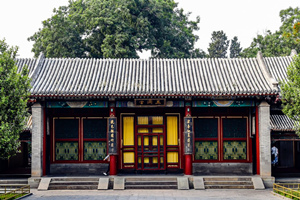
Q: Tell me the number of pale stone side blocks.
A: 6